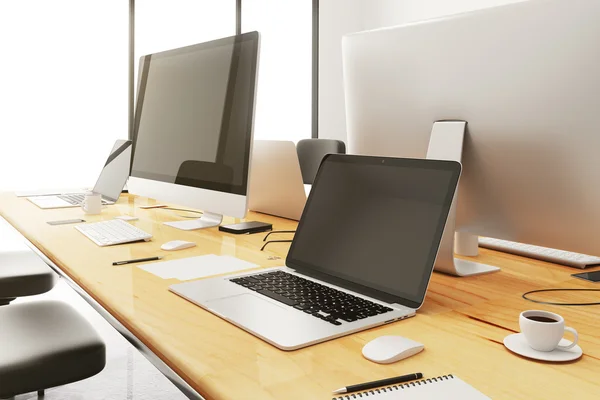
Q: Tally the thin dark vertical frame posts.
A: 3